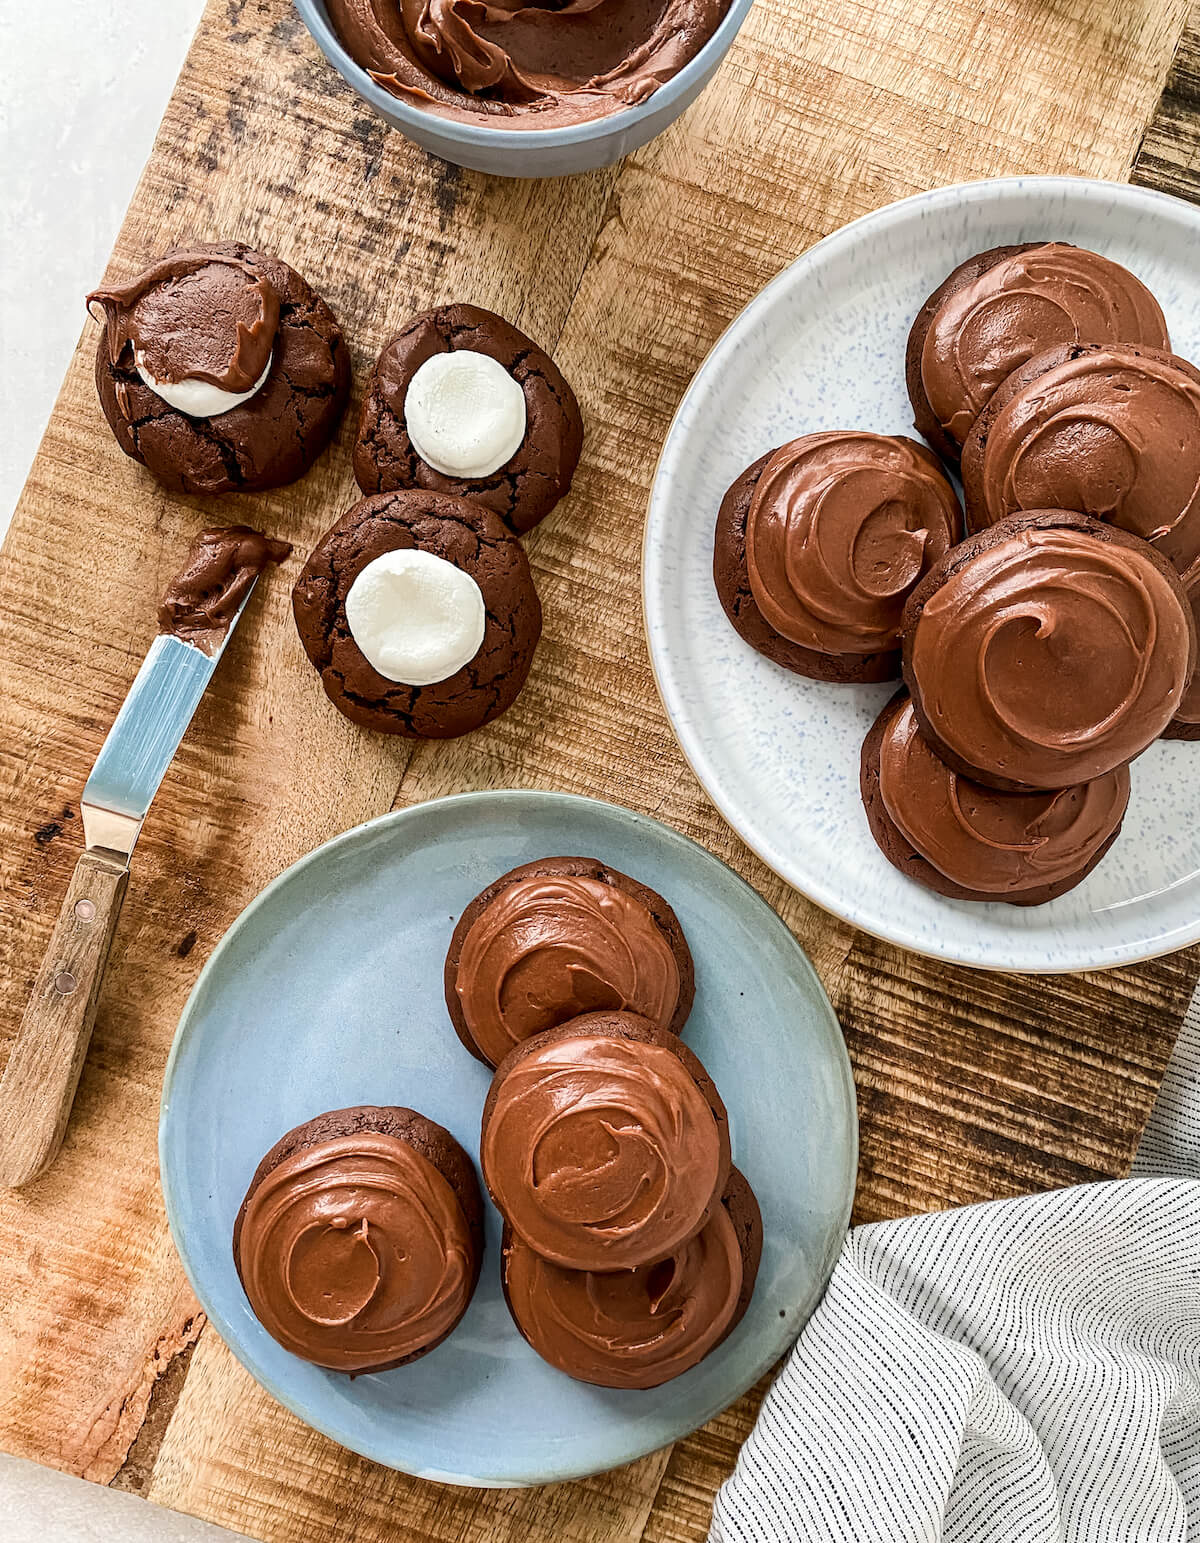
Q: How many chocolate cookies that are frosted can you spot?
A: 11